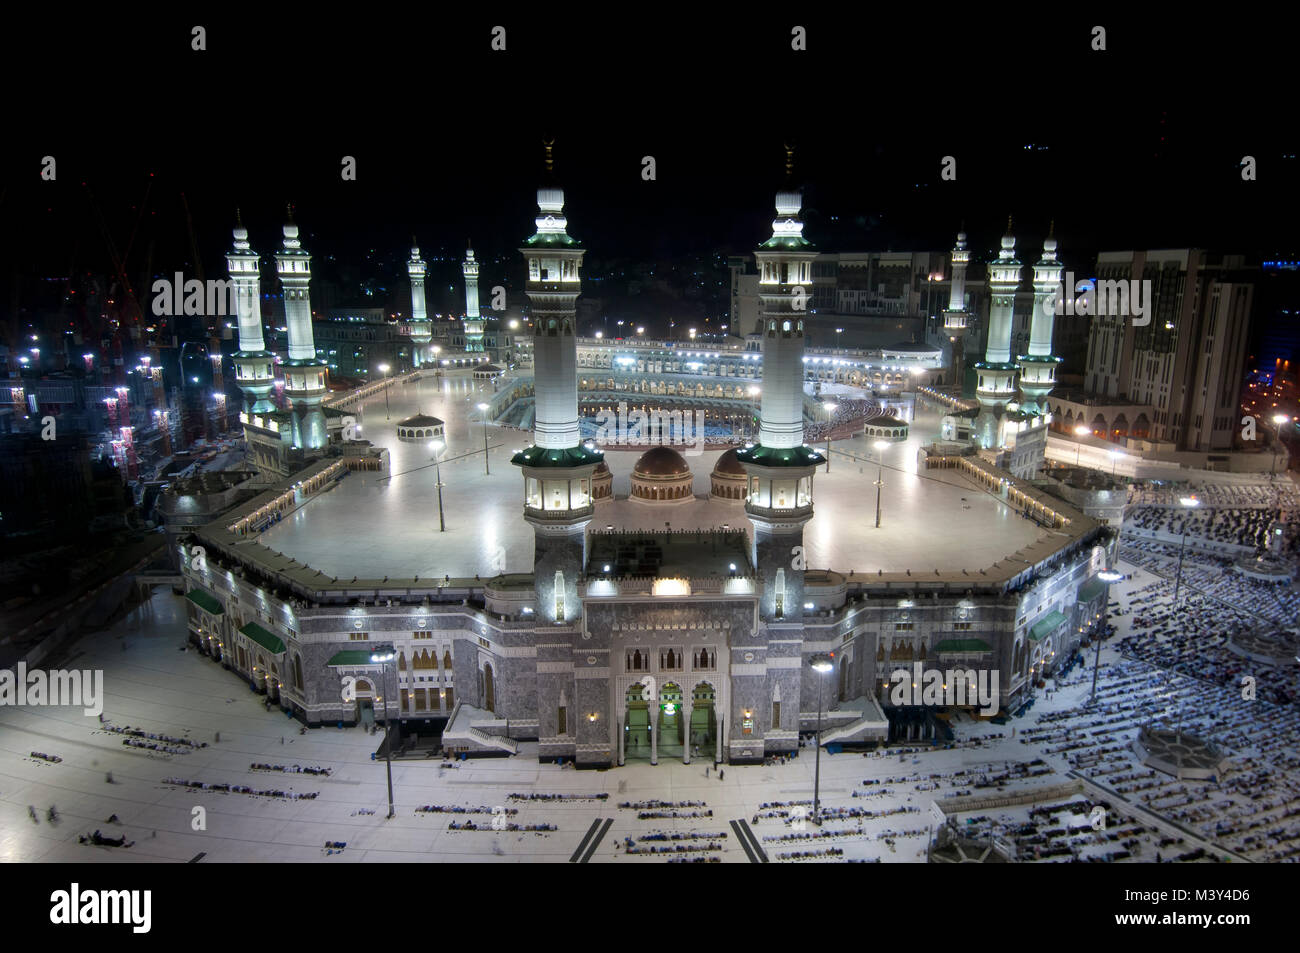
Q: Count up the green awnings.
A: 6